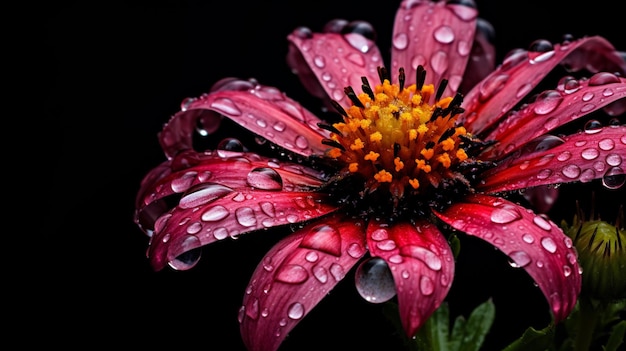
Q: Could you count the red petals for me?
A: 11